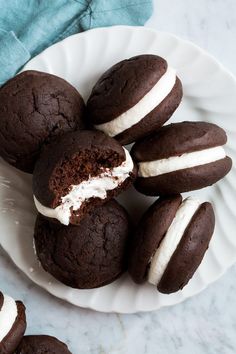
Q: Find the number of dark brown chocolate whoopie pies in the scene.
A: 8